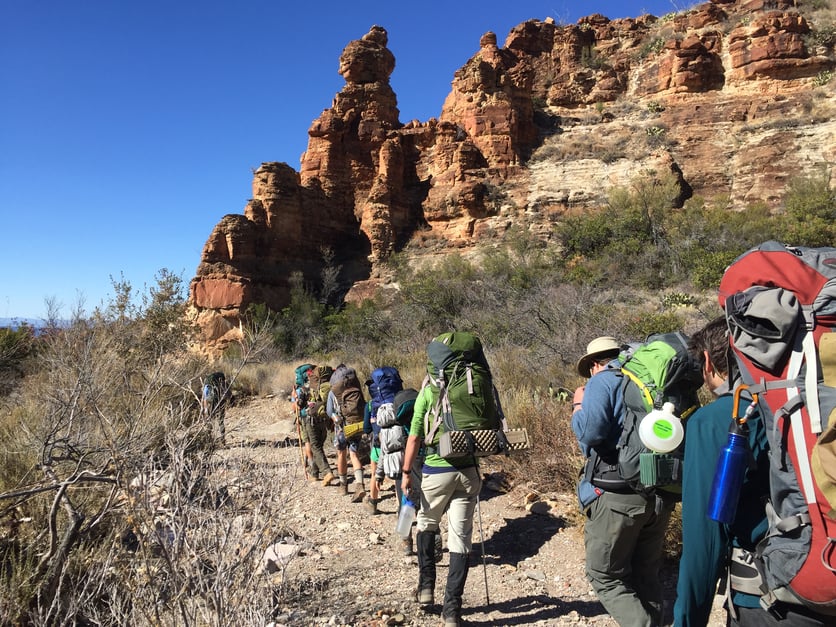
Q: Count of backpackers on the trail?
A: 9